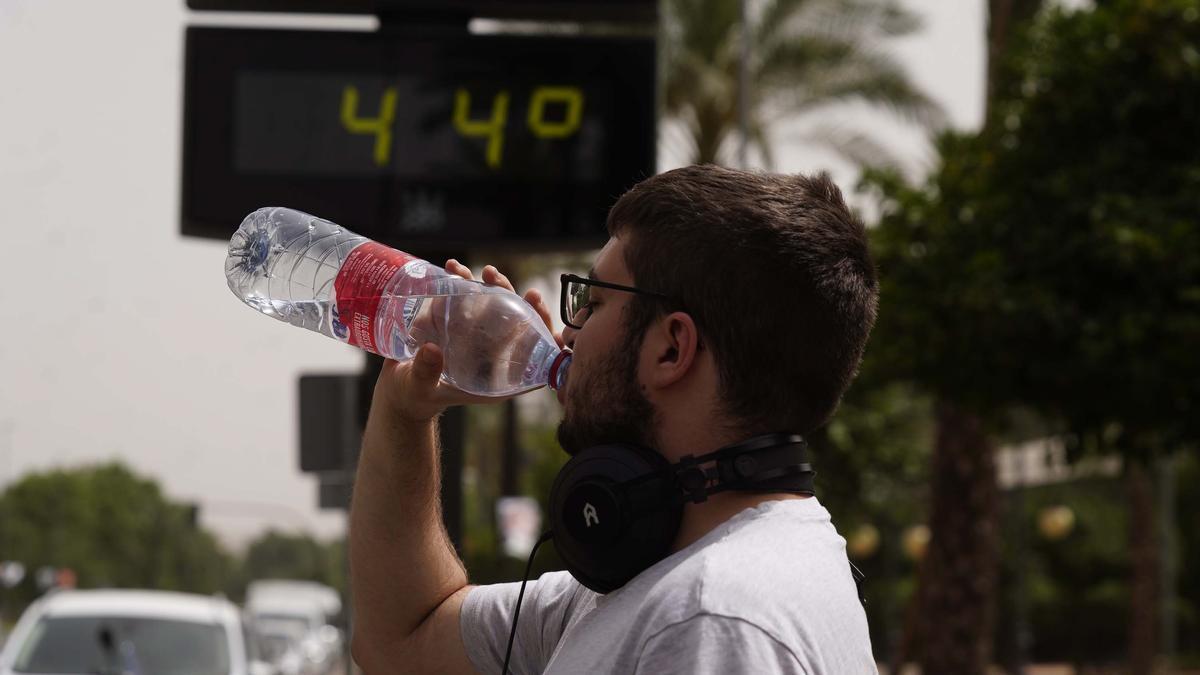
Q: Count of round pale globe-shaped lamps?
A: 3